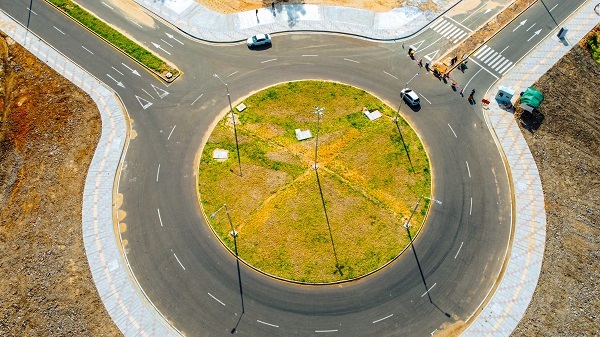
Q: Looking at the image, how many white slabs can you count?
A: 4